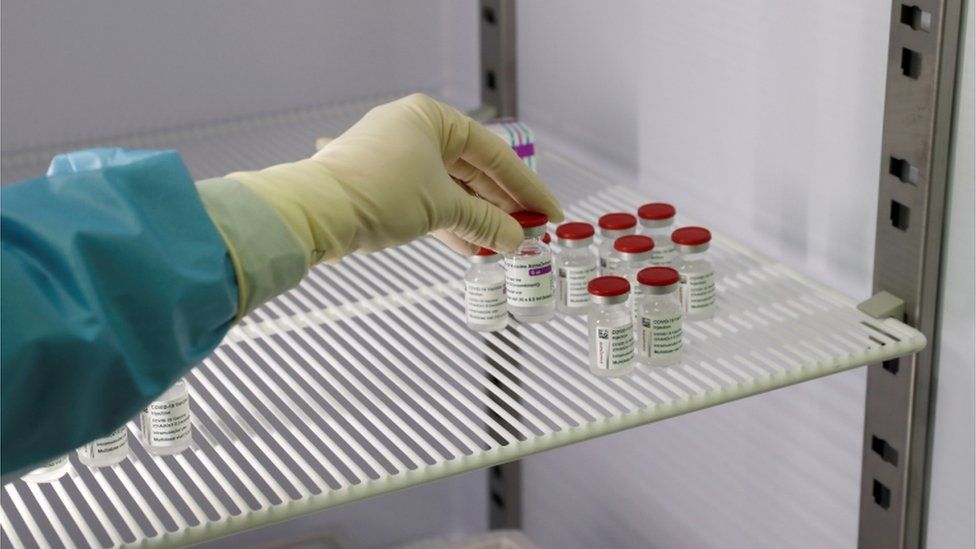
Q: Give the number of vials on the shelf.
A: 13